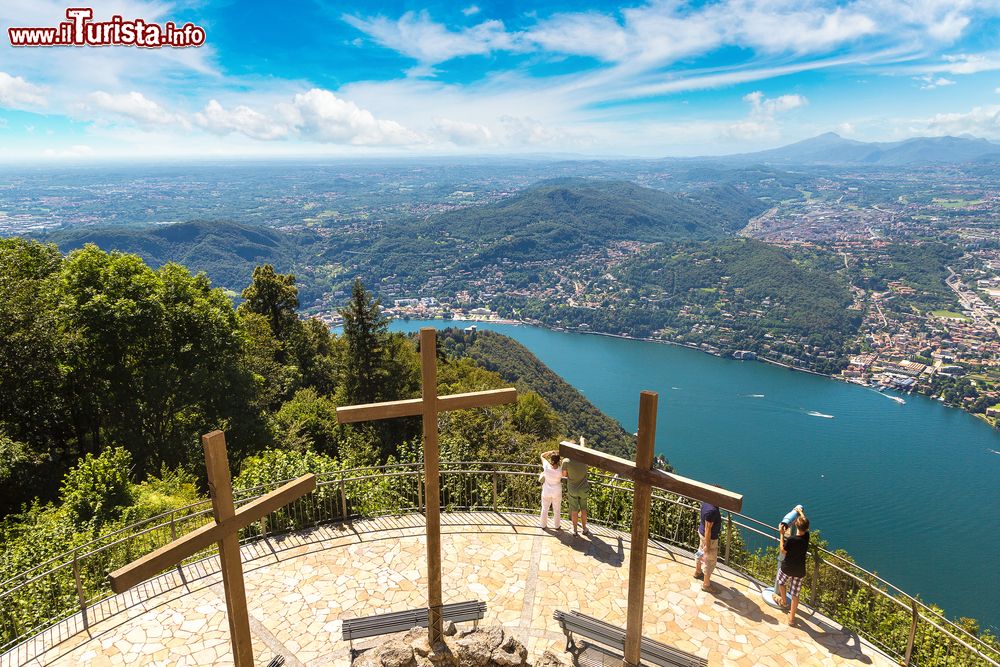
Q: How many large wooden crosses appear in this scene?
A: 3